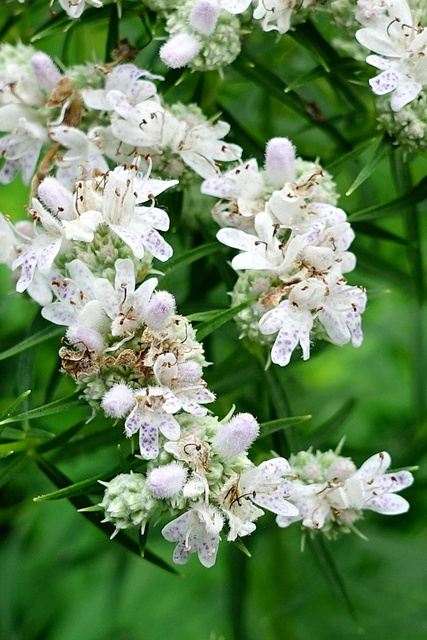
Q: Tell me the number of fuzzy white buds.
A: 11